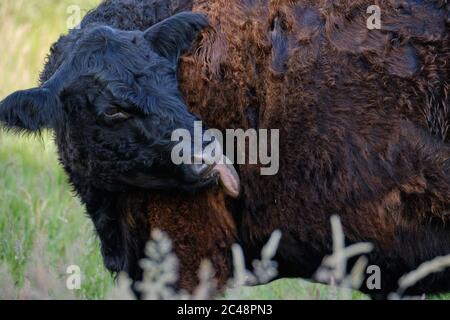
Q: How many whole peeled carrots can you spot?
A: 0